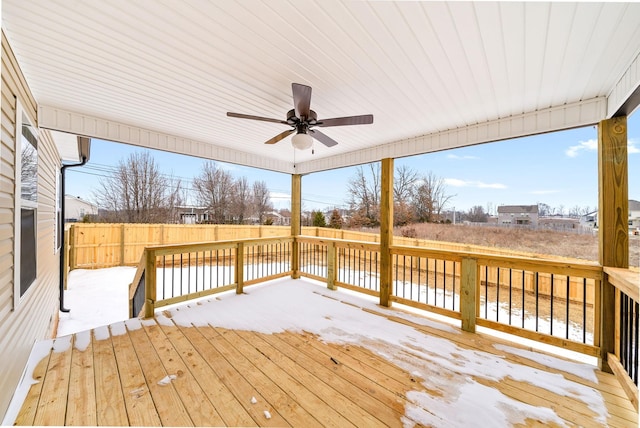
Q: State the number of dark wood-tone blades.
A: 5